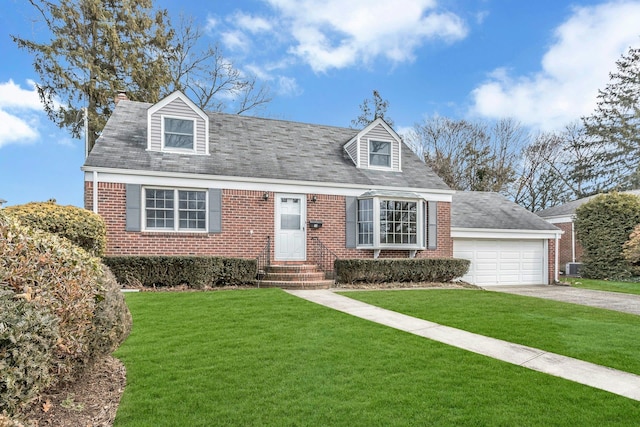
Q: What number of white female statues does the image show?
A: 0